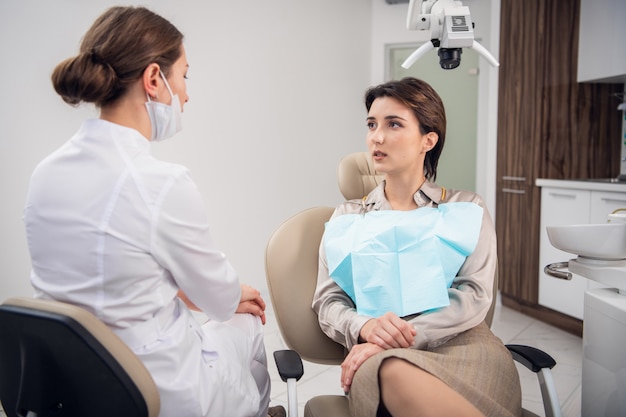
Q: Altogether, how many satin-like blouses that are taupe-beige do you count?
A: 1